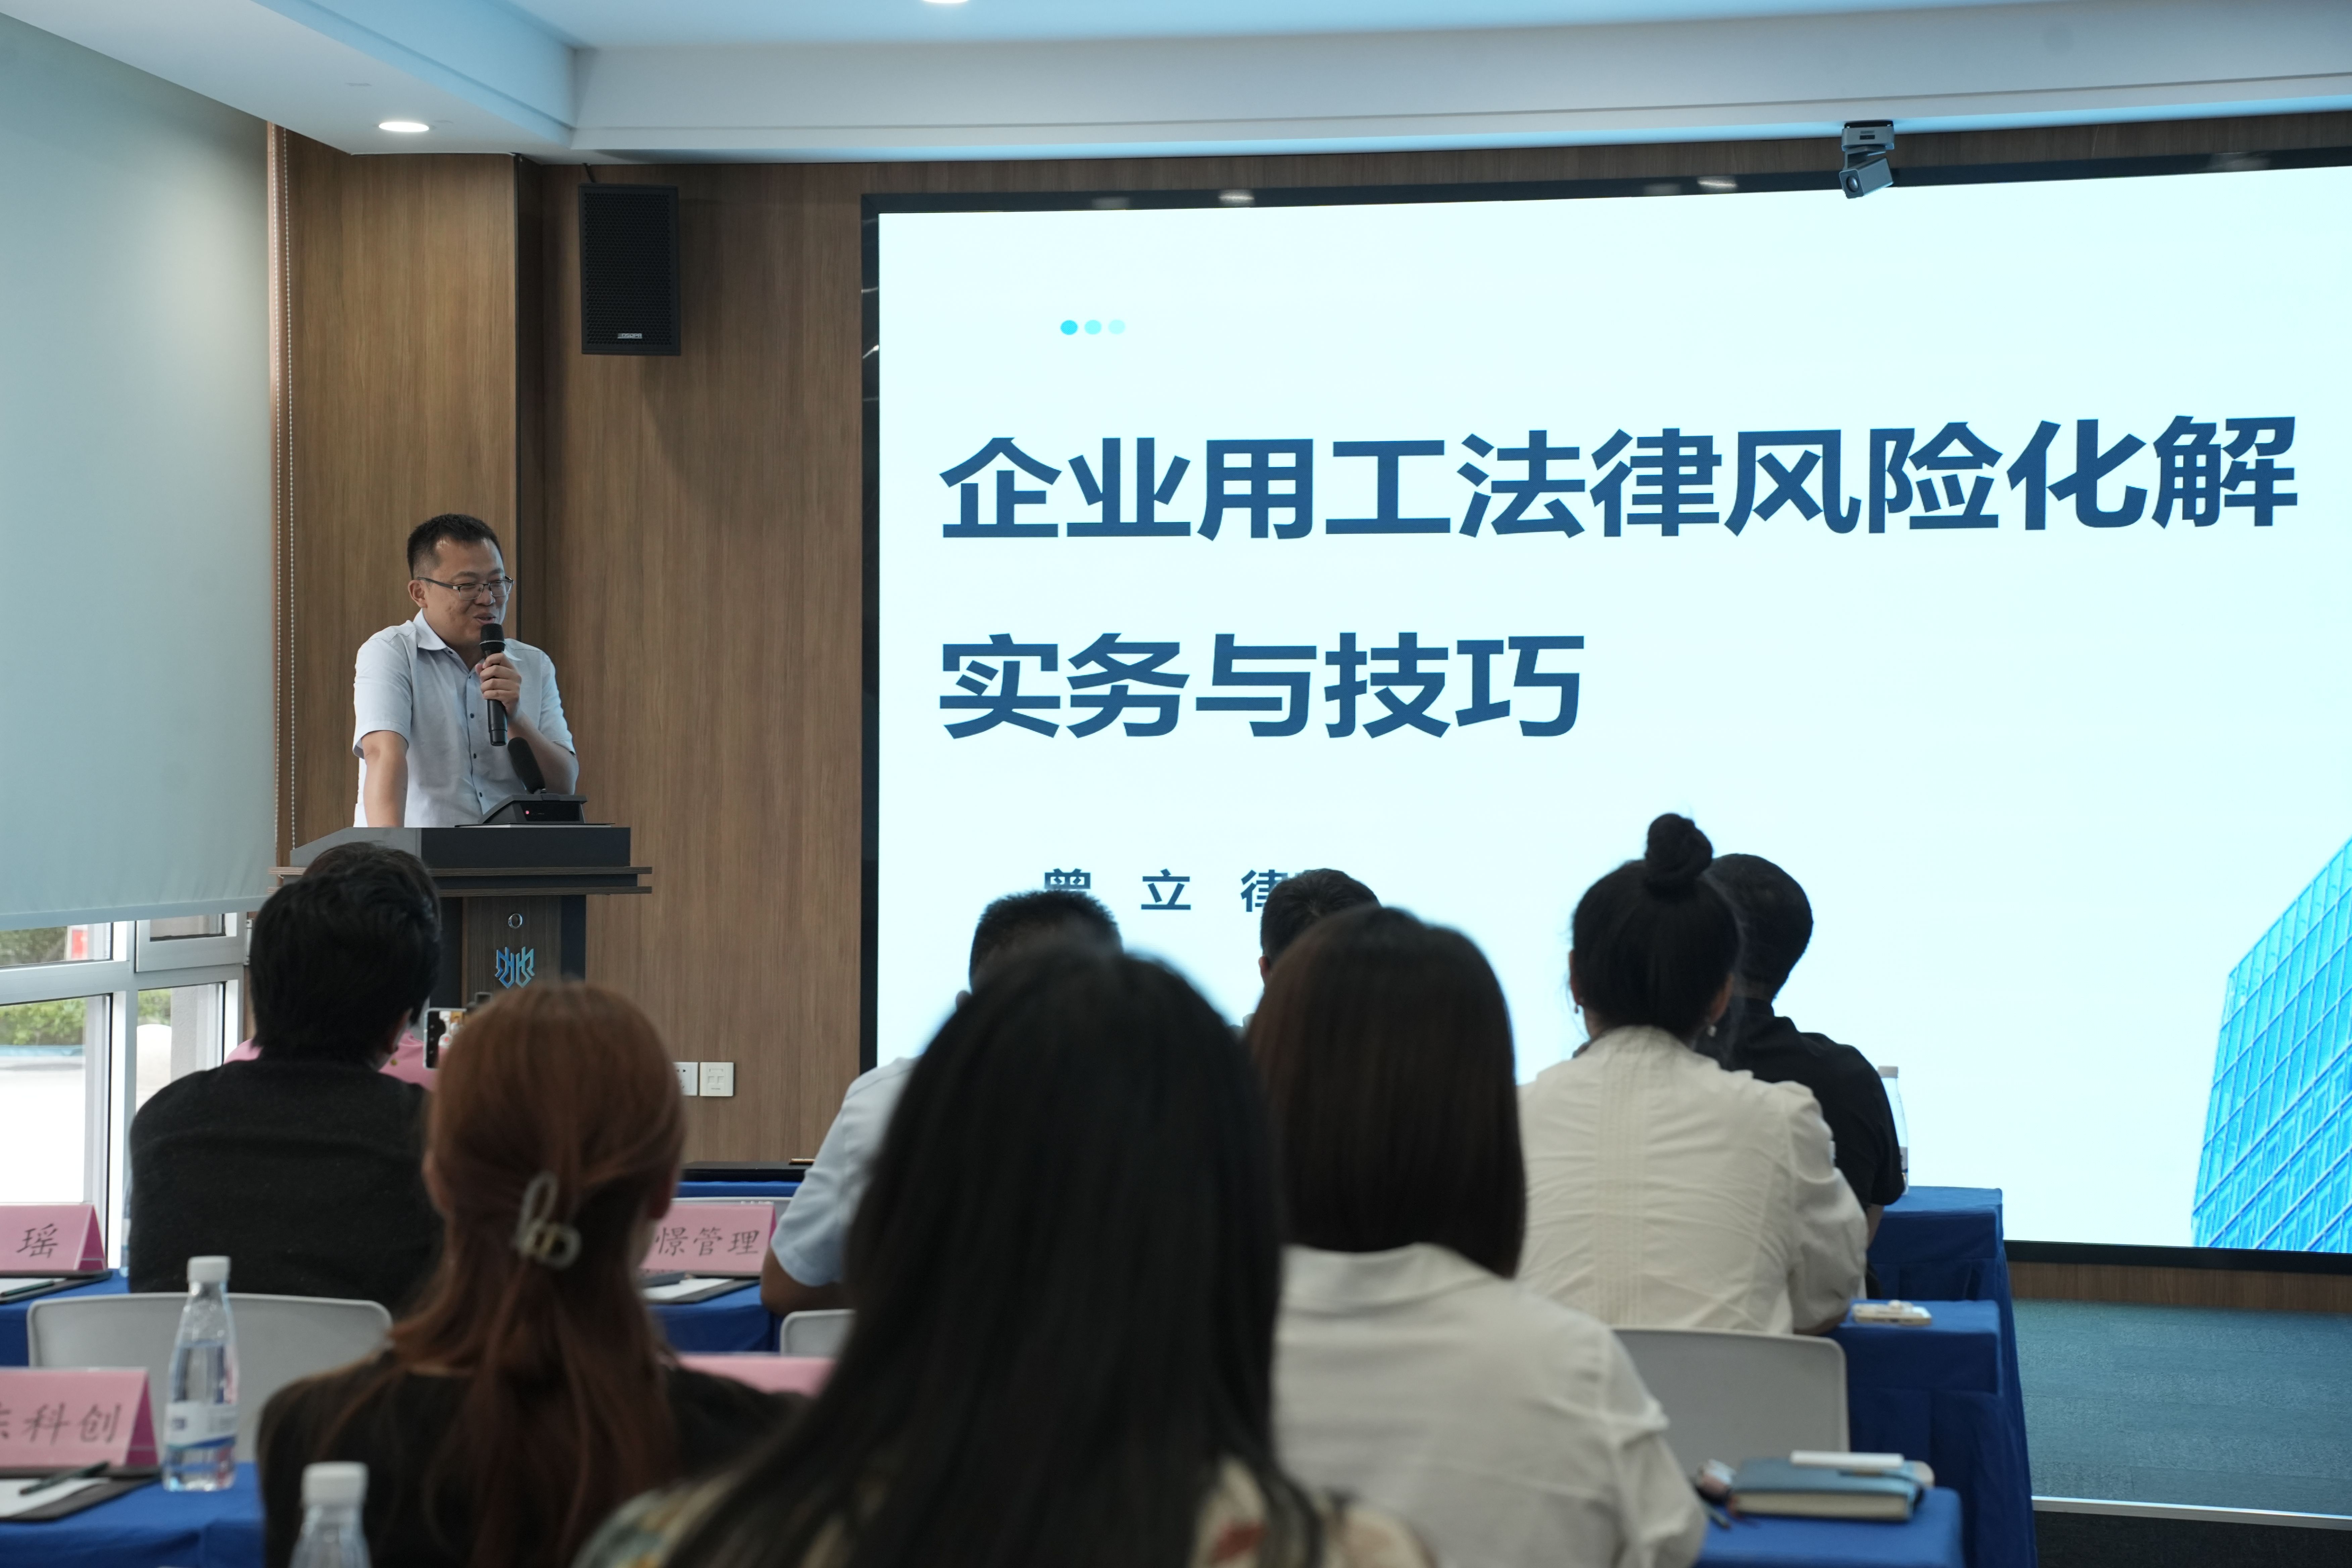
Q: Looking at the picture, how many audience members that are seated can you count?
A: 9